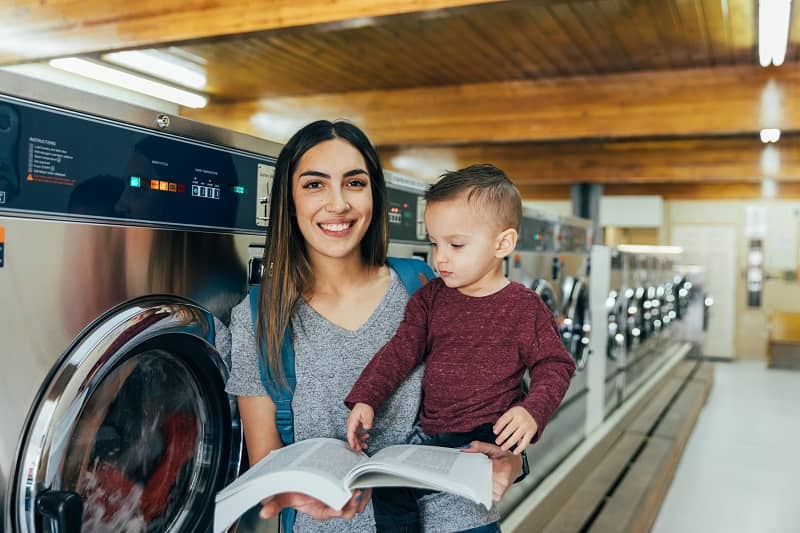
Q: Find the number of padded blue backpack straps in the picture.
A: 2